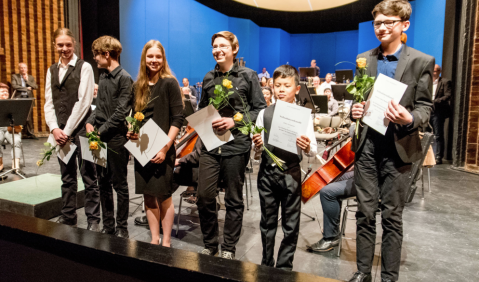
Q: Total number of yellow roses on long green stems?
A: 6